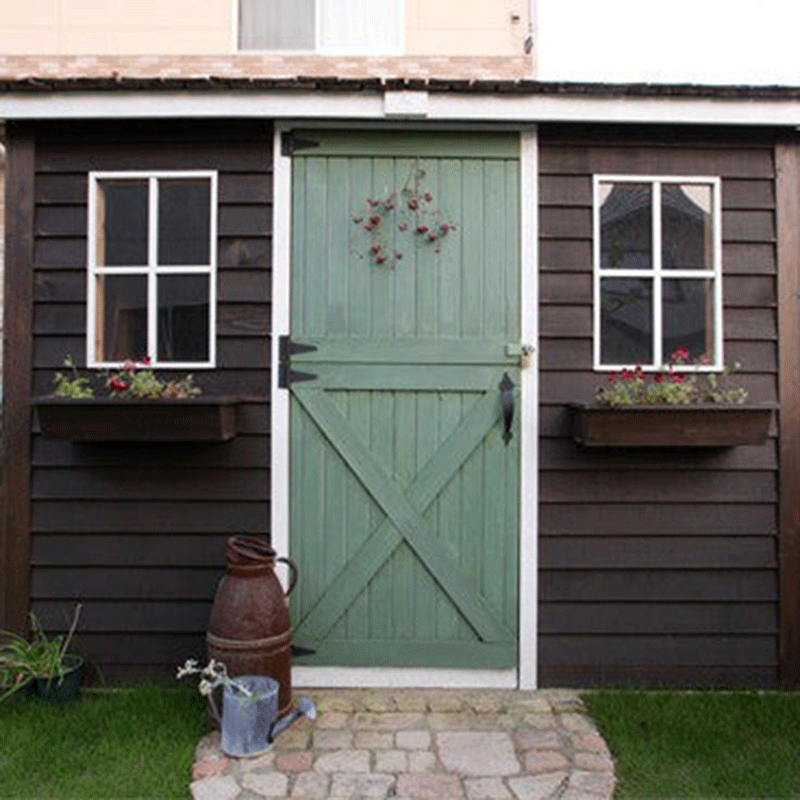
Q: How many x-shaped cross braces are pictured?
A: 1